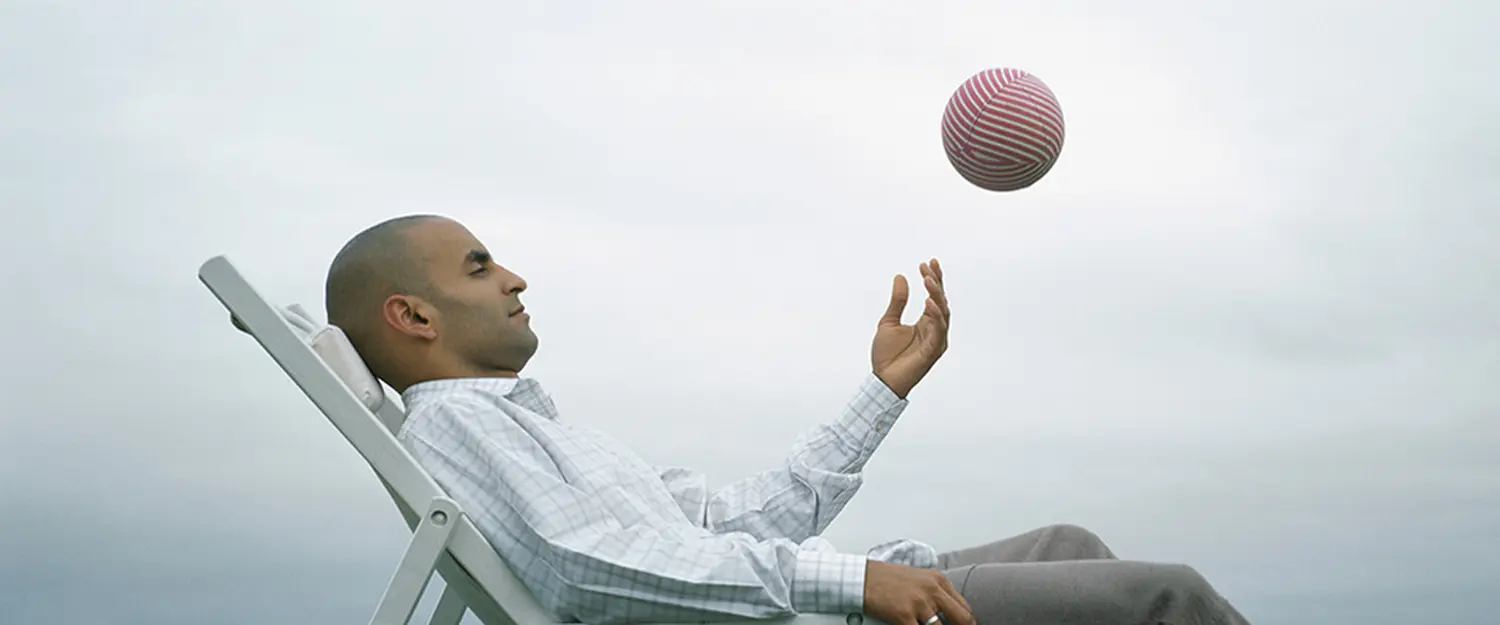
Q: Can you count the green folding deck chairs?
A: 0